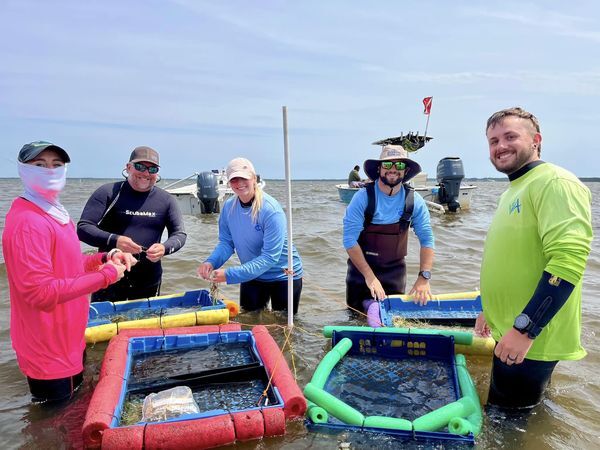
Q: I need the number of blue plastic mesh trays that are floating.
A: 4